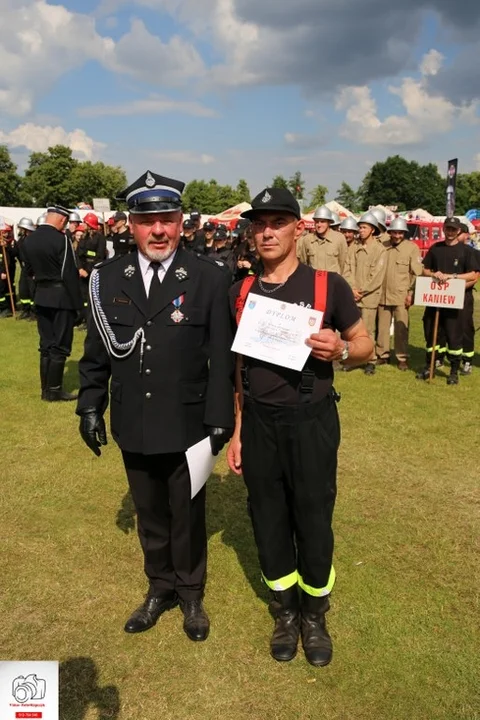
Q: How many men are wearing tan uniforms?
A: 6